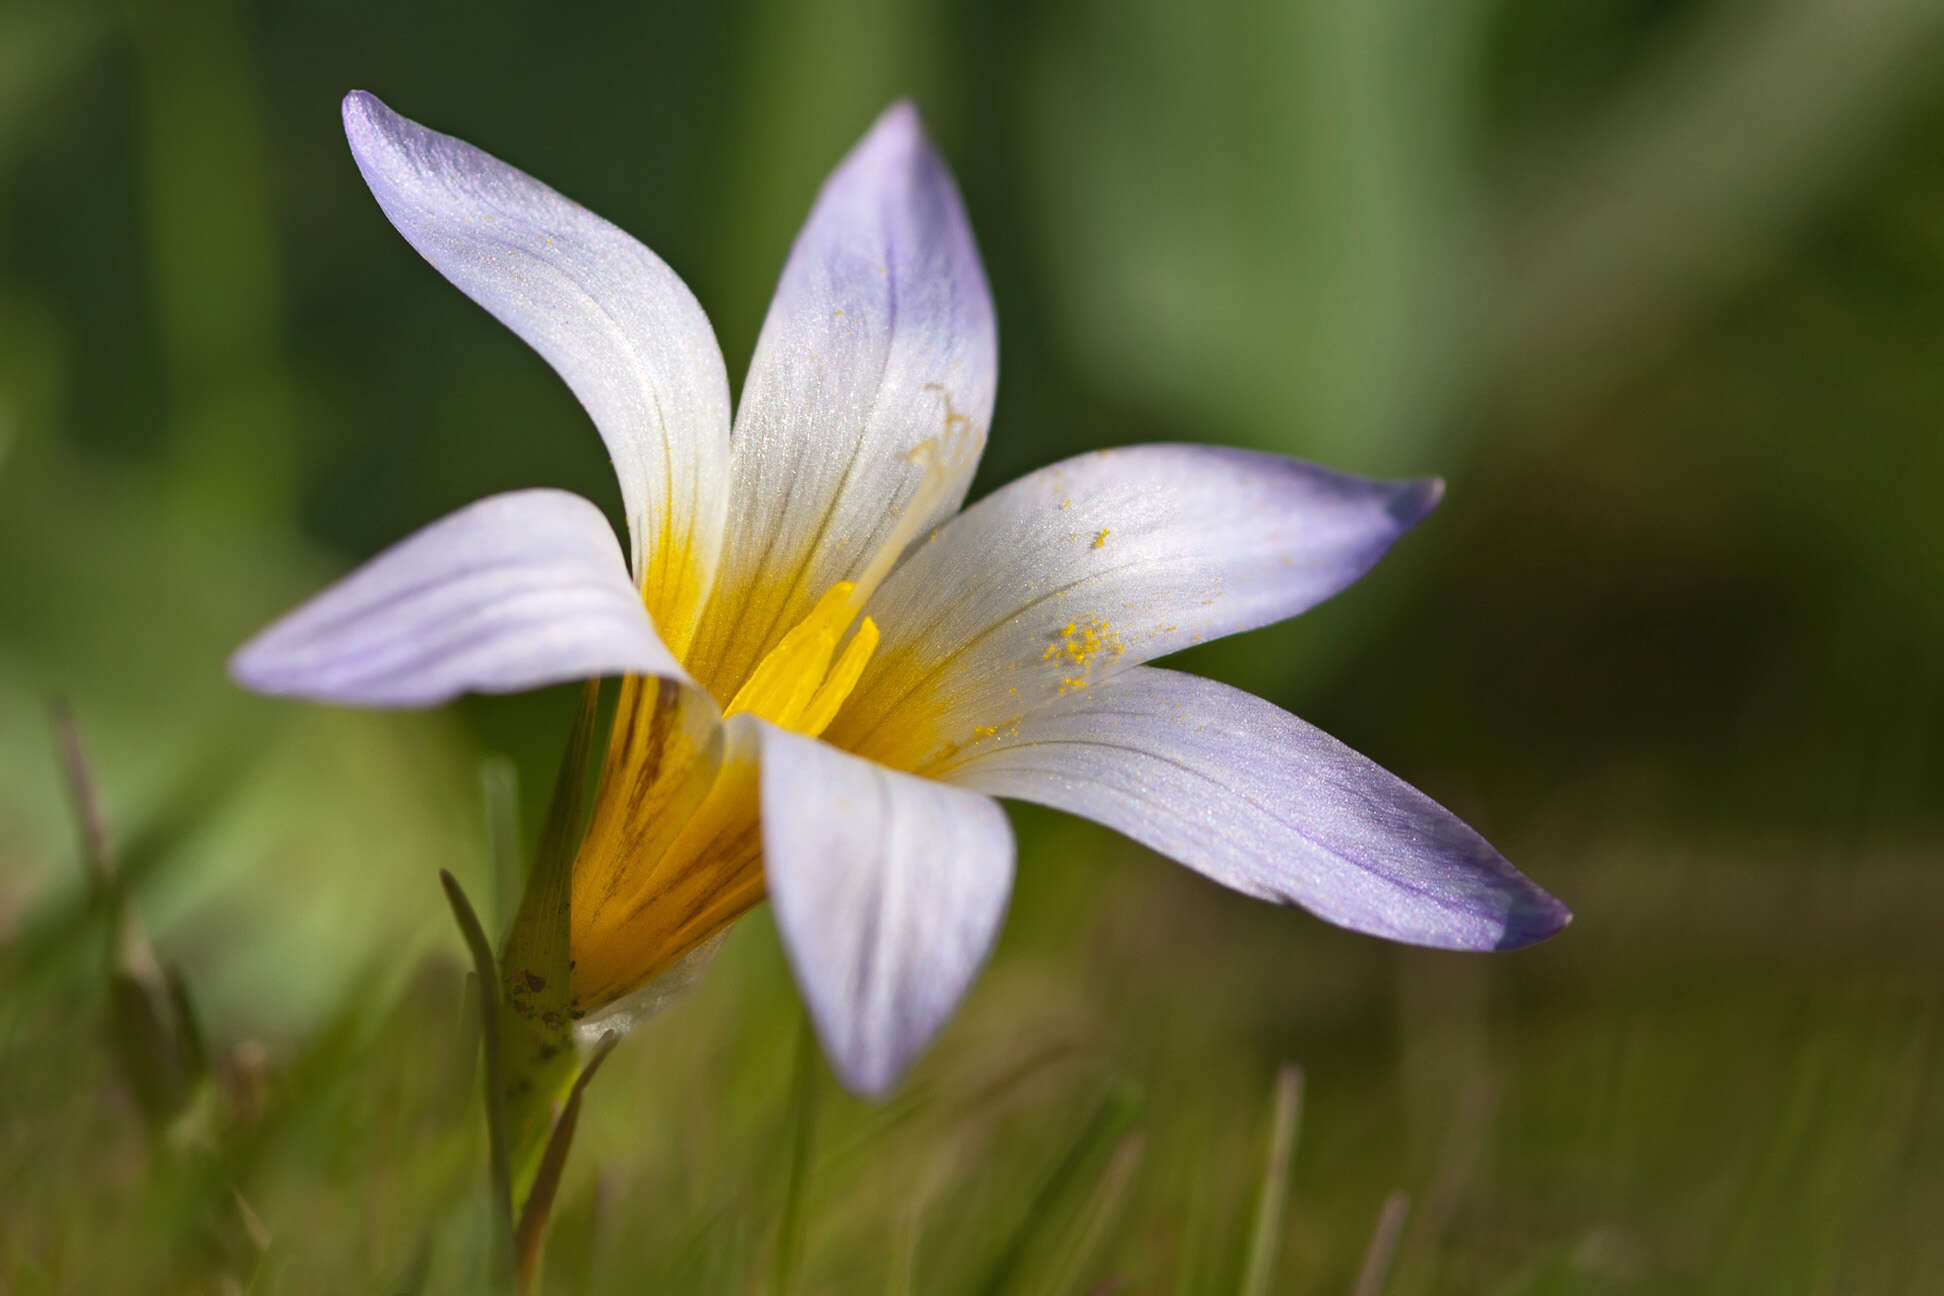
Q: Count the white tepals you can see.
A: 6